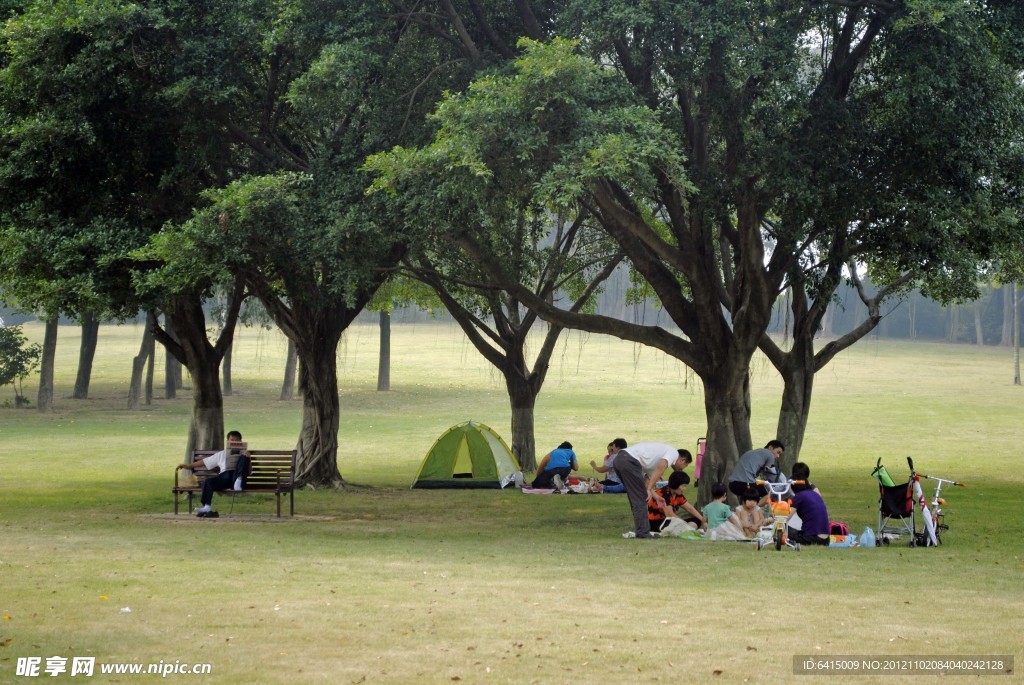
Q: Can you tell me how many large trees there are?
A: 5